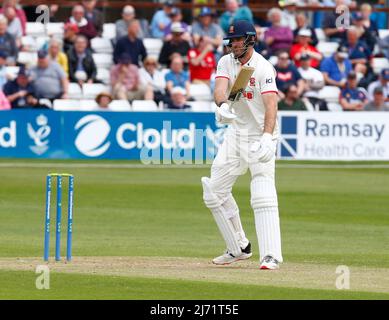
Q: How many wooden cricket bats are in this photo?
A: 1